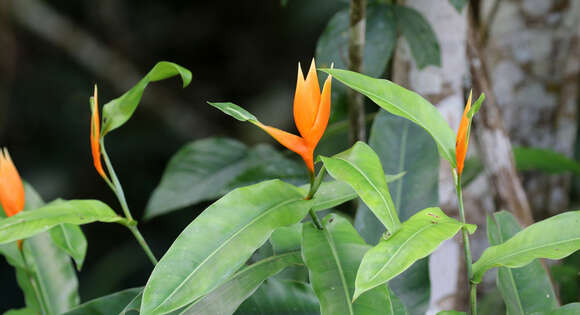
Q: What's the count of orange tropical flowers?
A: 4